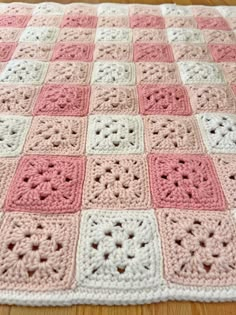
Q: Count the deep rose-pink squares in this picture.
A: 12